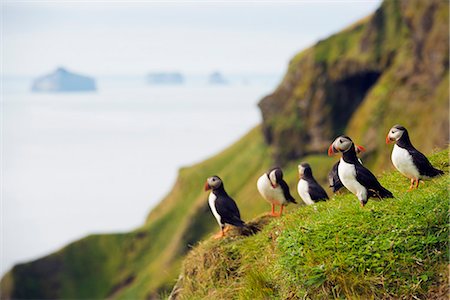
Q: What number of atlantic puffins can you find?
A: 6